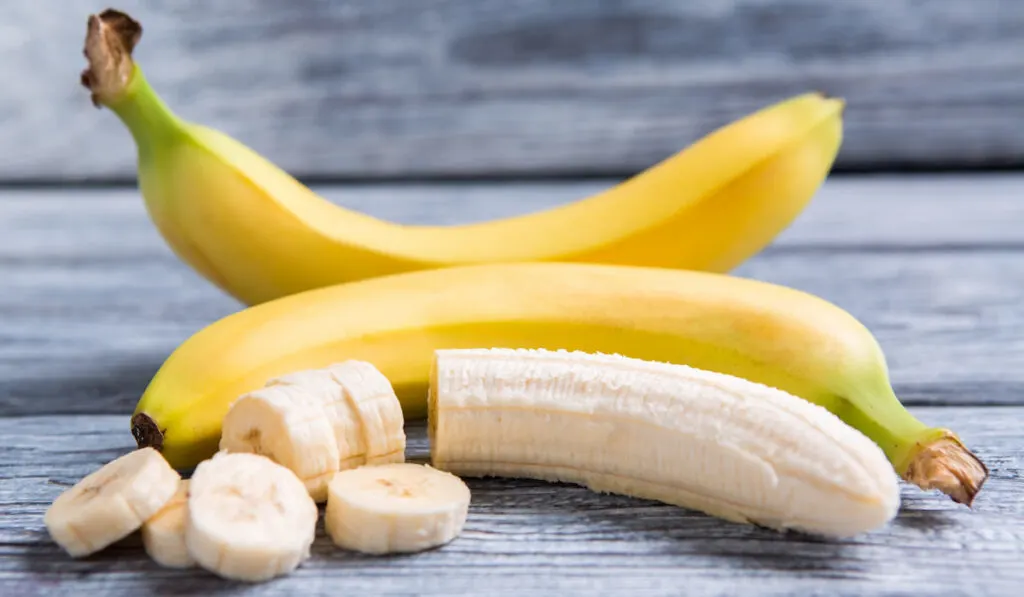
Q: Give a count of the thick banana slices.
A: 7